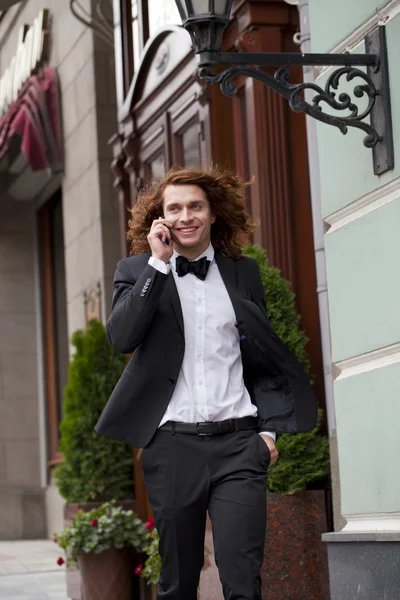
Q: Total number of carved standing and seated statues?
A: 0